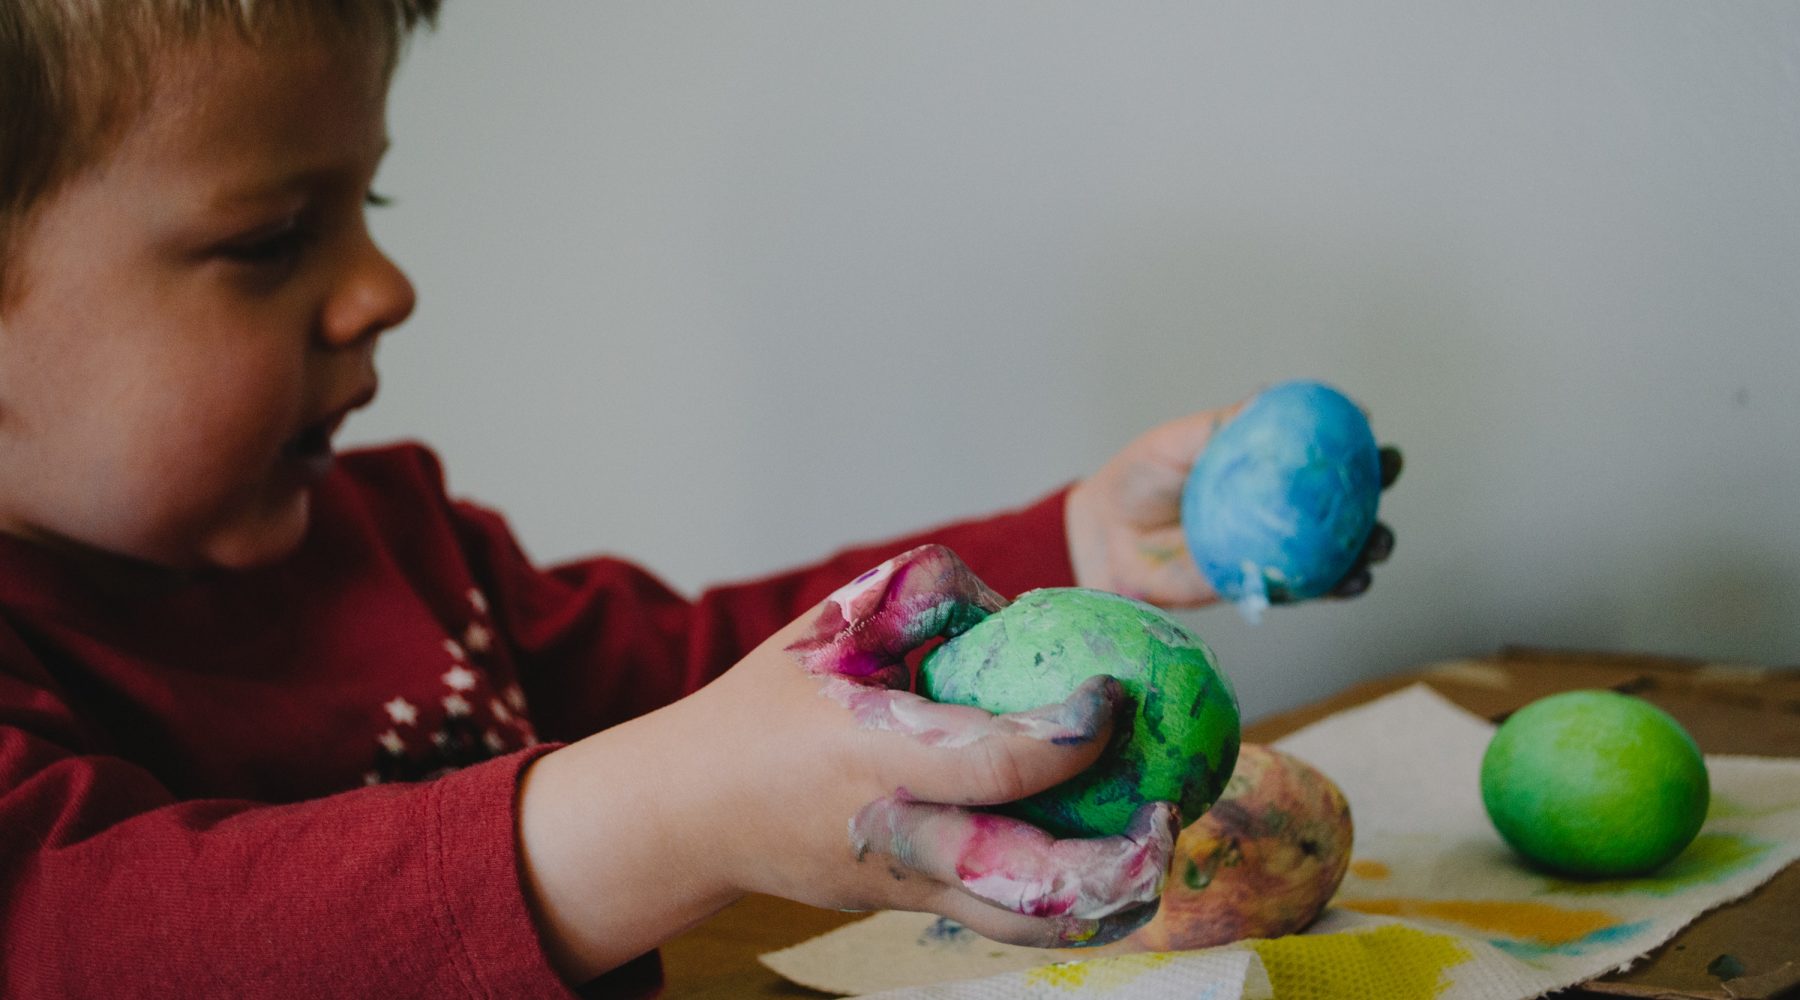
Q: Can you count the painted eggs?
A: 4